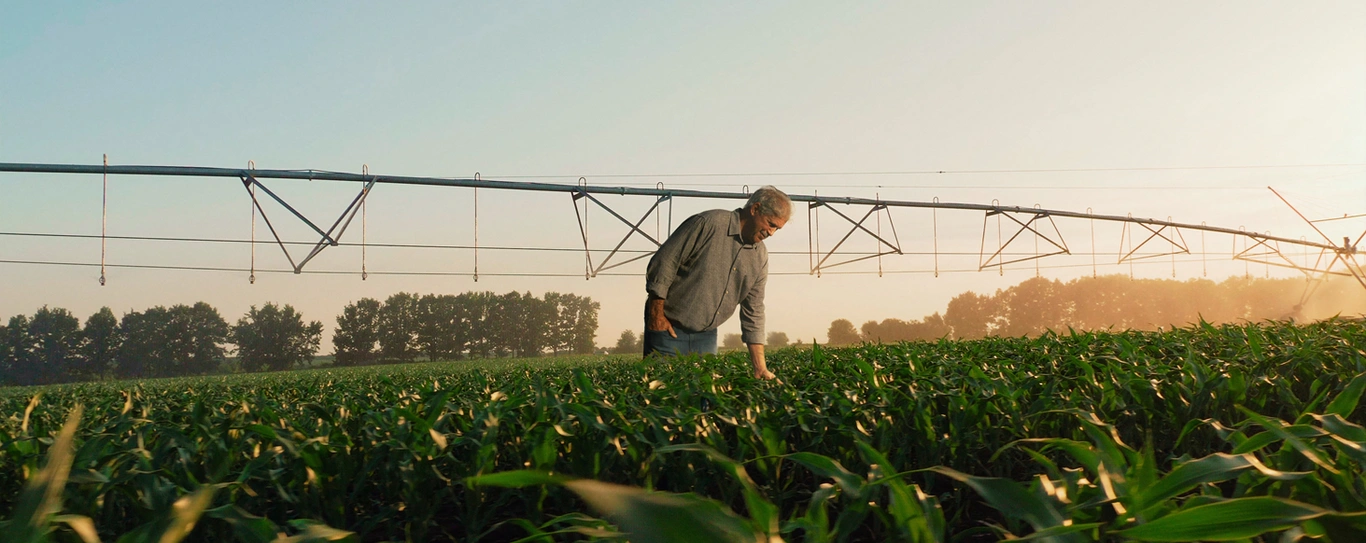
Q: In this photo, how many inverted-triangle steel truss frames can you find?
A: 6